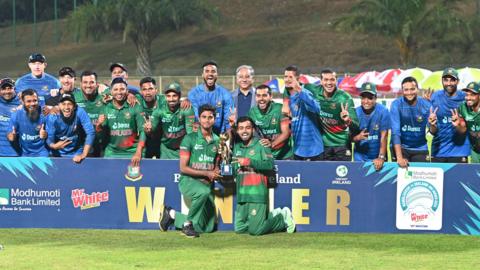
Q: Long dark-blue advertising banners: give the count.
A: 1